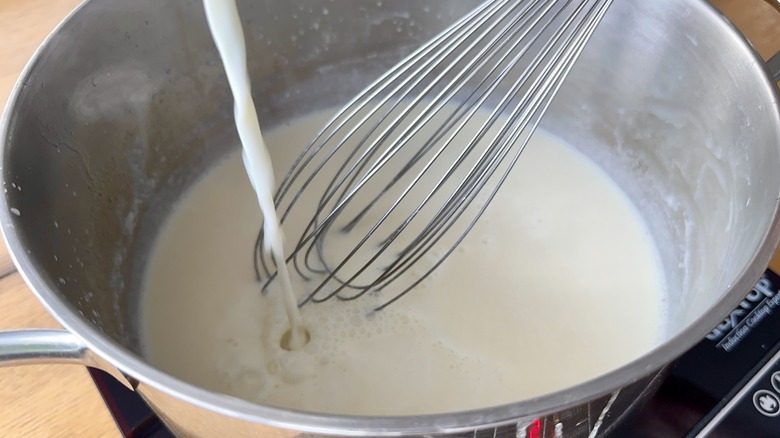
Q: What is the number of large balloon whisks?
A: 1